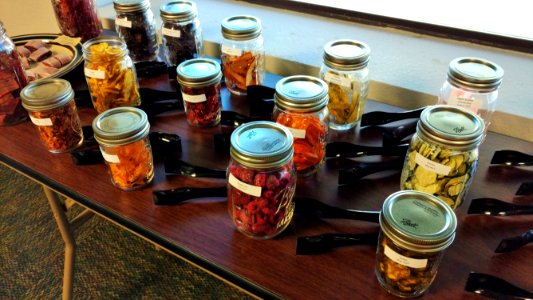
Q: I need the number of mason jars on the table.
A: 15